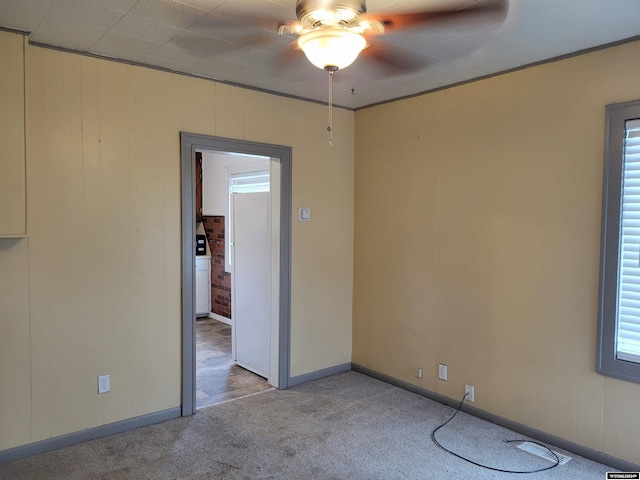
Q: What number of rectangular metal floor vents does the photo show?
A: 1